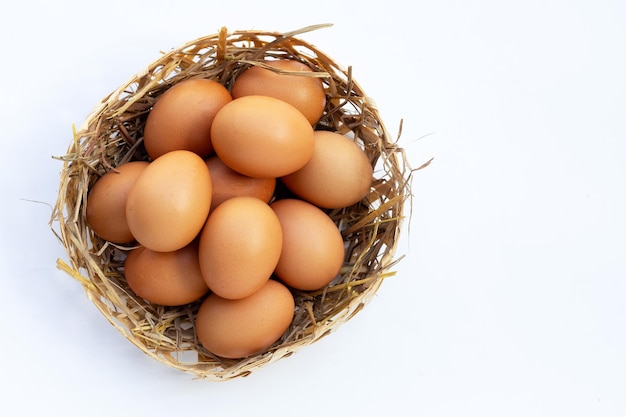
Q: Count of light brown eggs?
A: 11